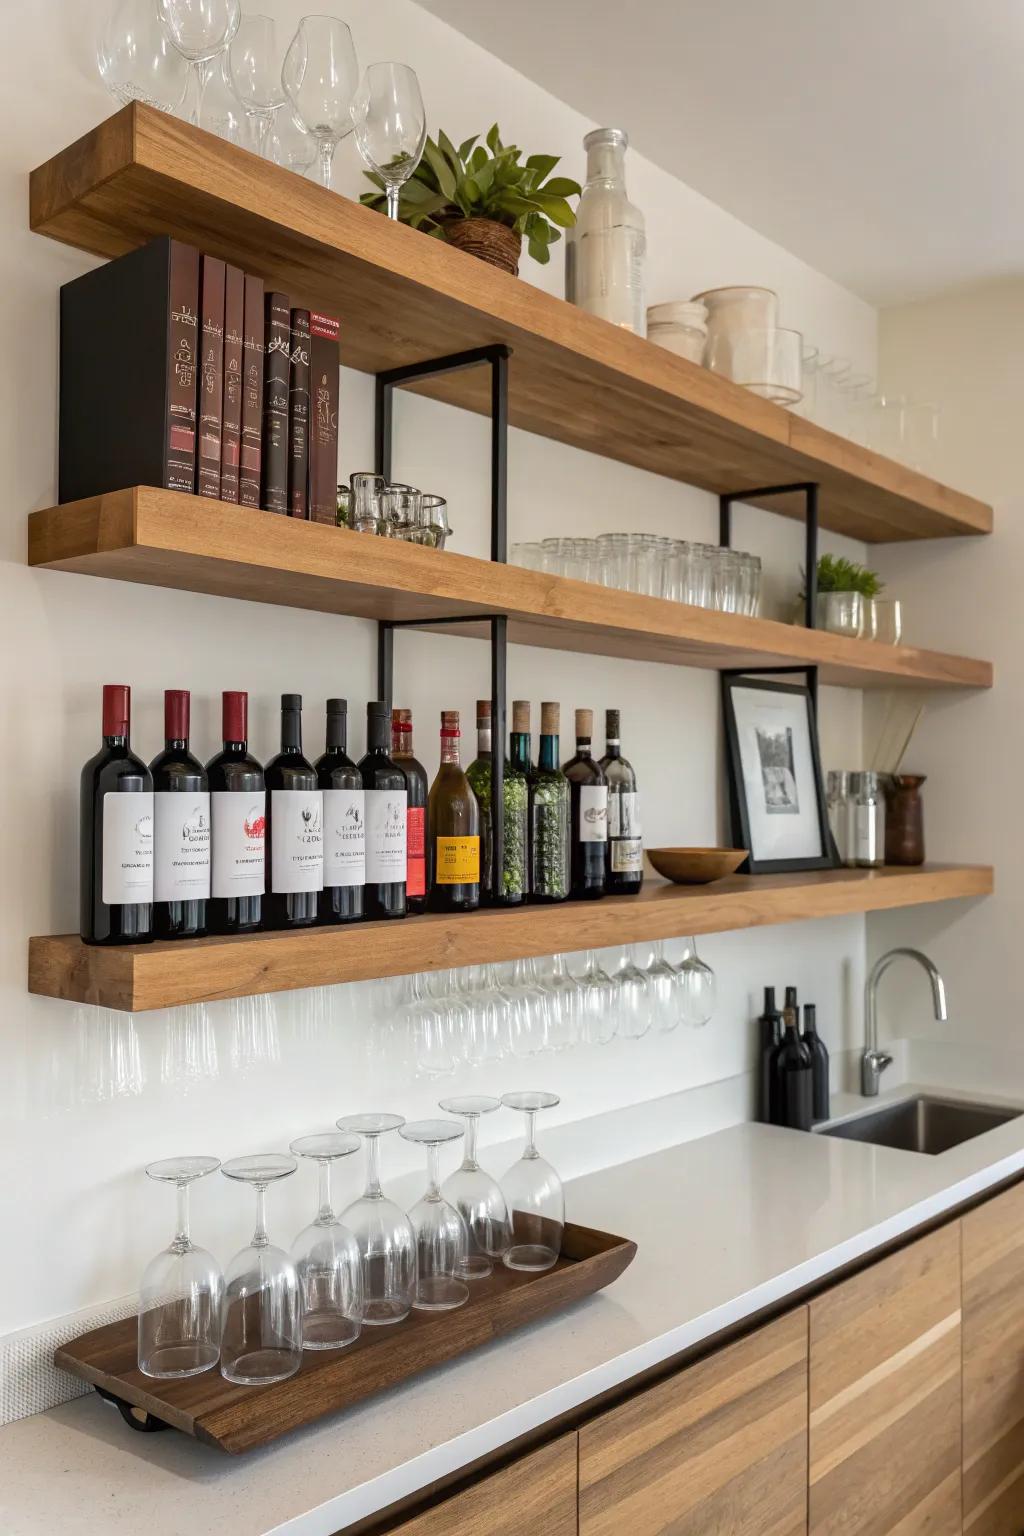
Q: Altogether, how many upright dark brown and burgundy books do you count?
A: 7